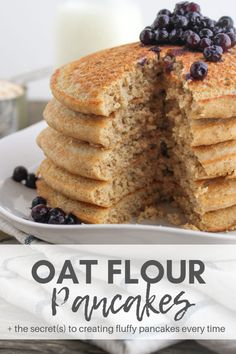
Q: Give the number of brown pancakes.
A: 5